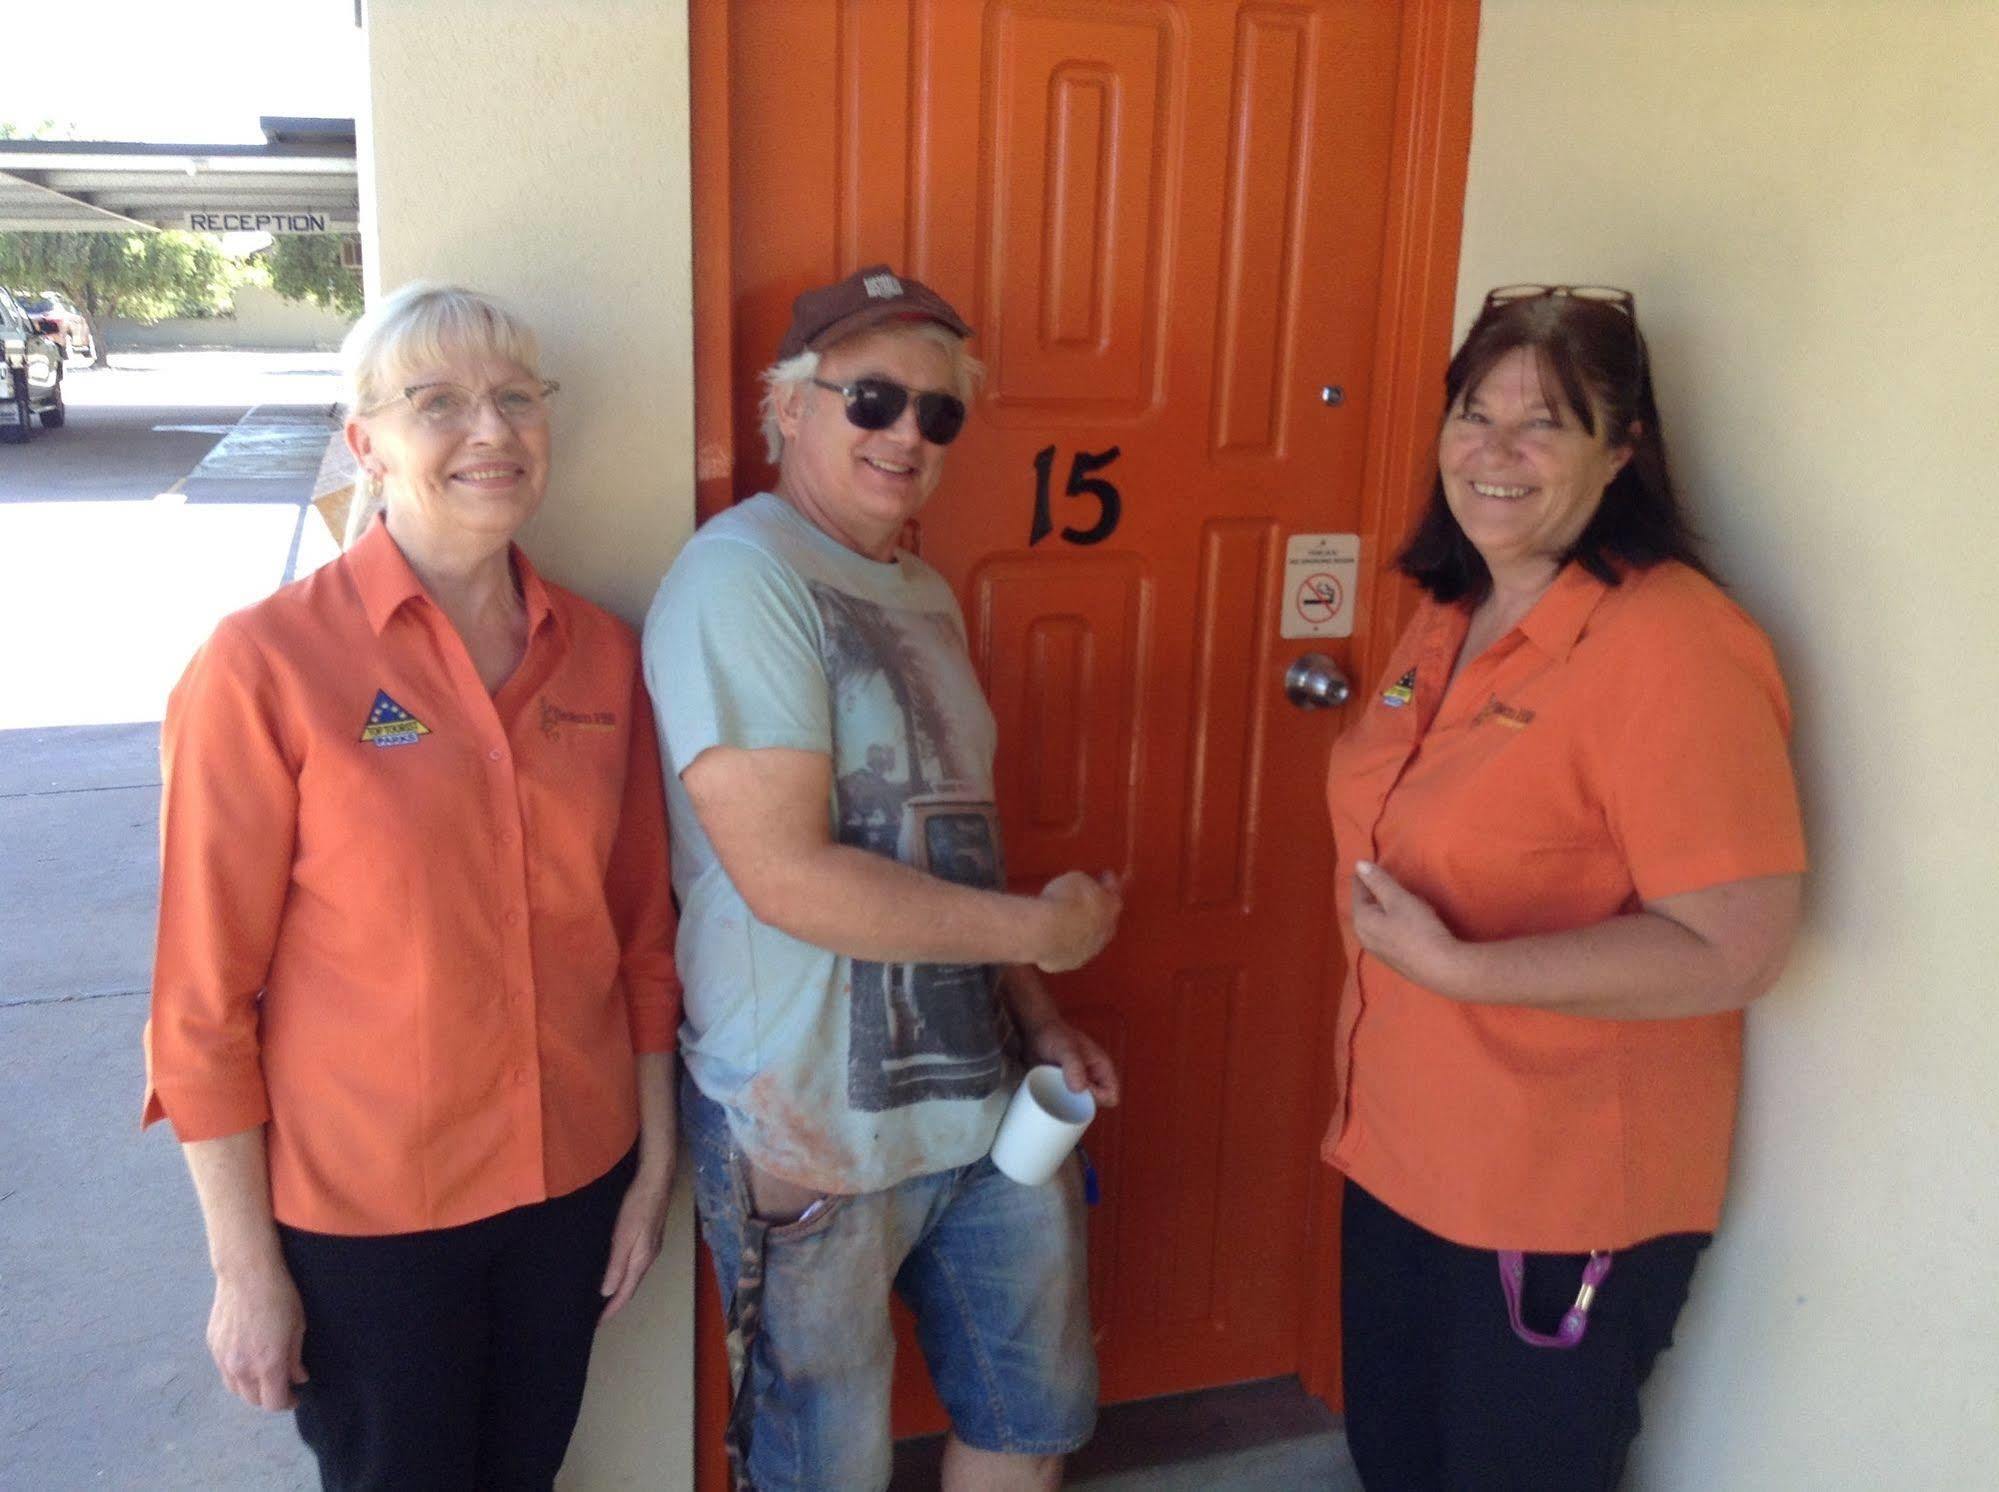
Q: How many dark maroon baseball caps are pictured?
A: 1